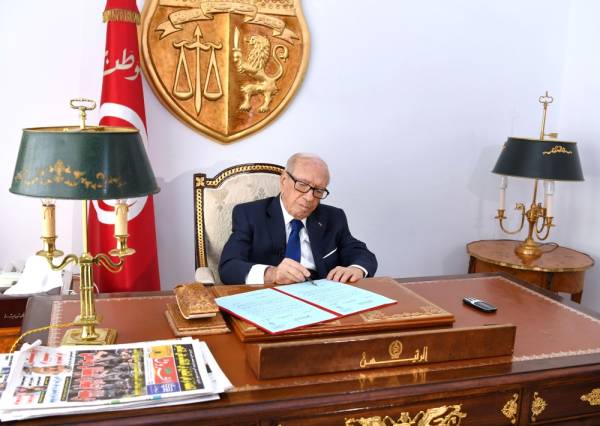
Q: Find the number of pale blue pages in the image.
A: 2